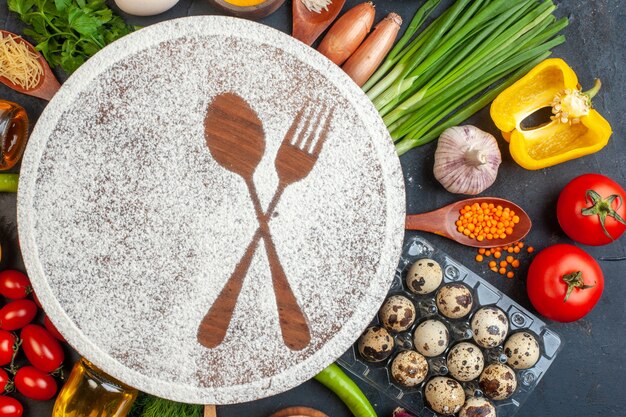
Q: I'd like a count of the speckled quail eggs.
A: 12